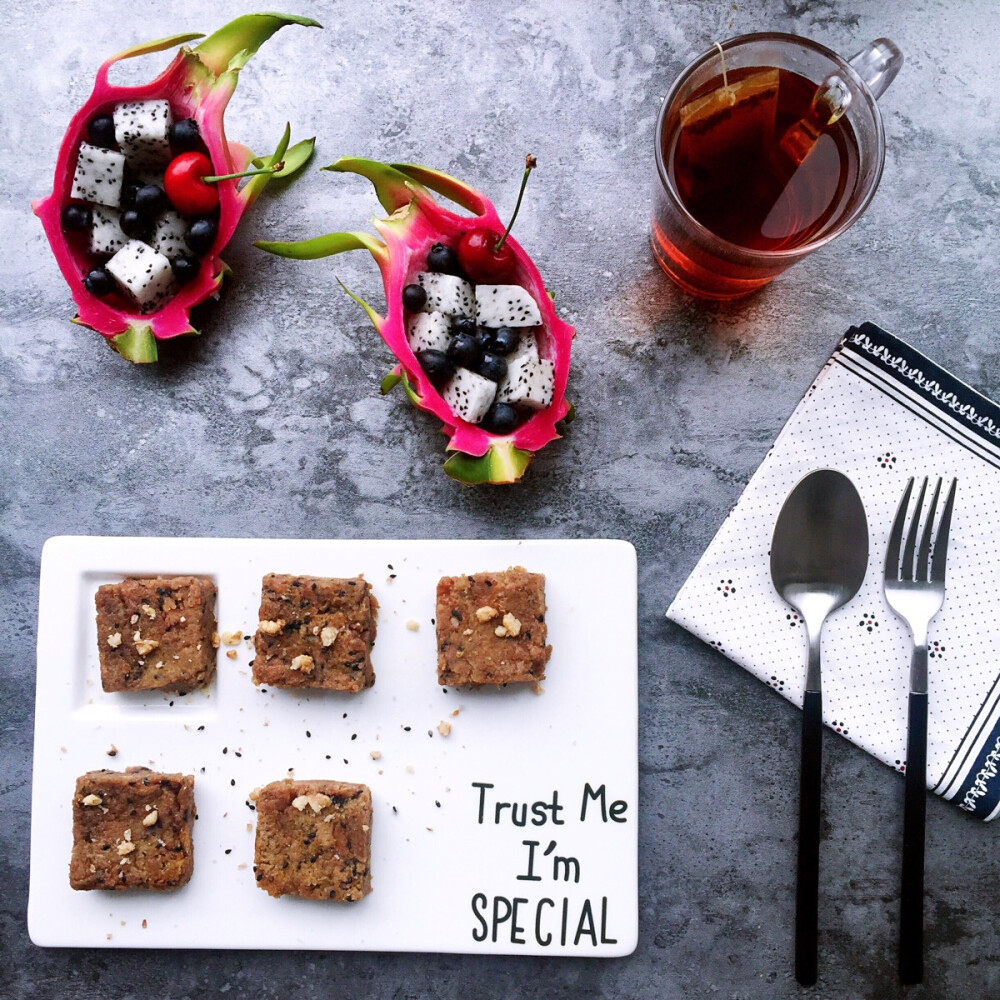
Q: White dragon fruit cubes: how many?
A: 11